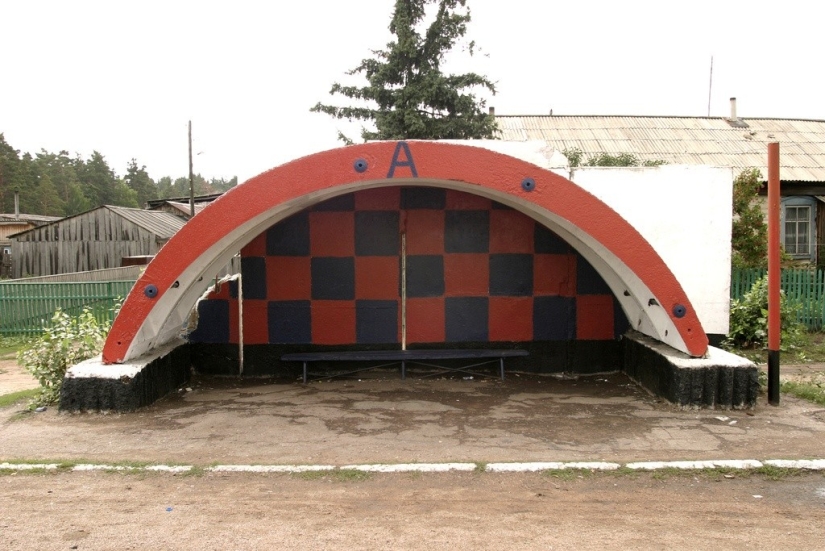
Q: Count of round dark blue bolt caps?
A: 4